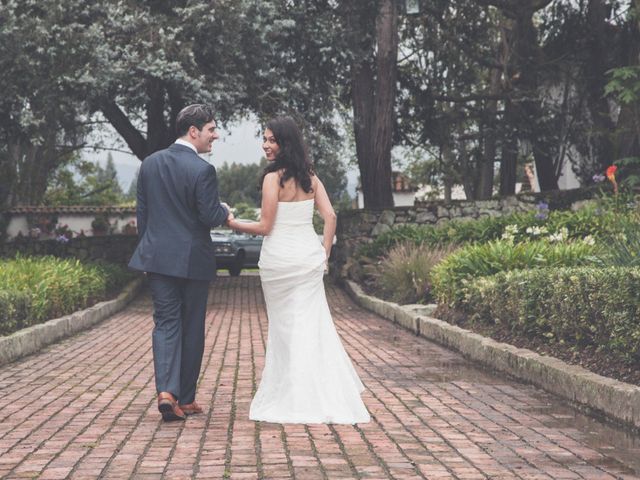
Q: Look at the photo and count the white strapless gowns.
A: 1